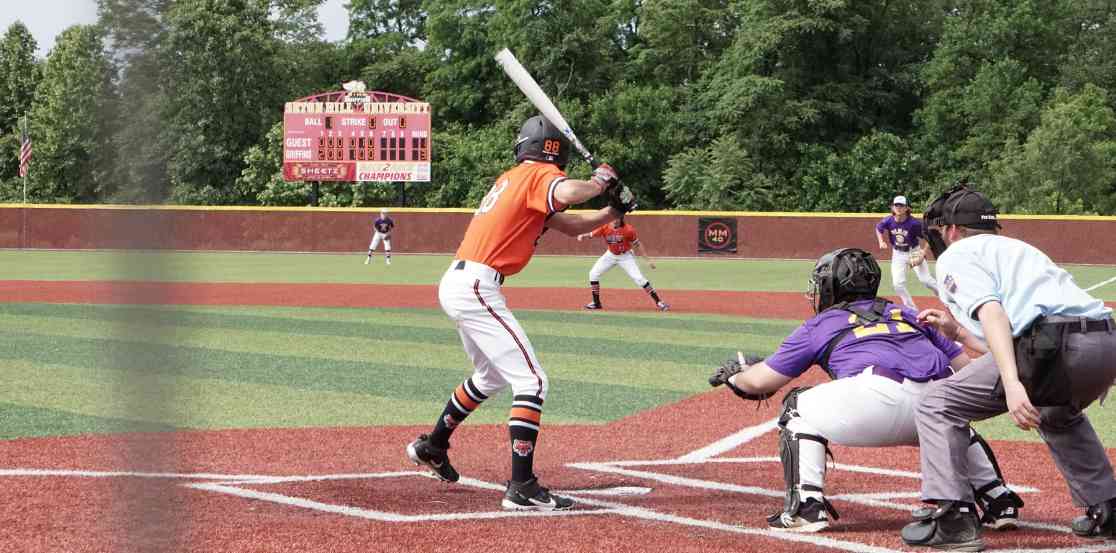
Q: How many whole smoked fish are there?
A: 0